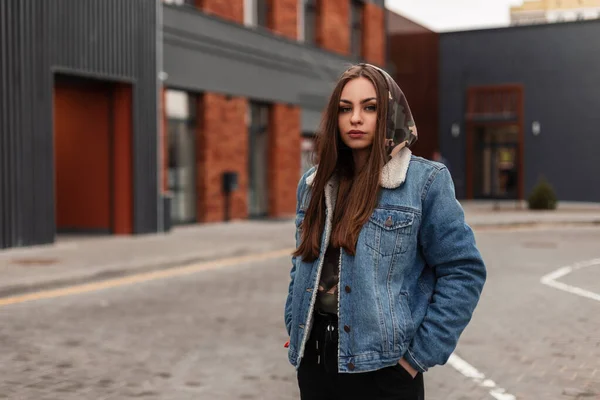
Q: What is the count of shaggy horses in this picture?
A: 0